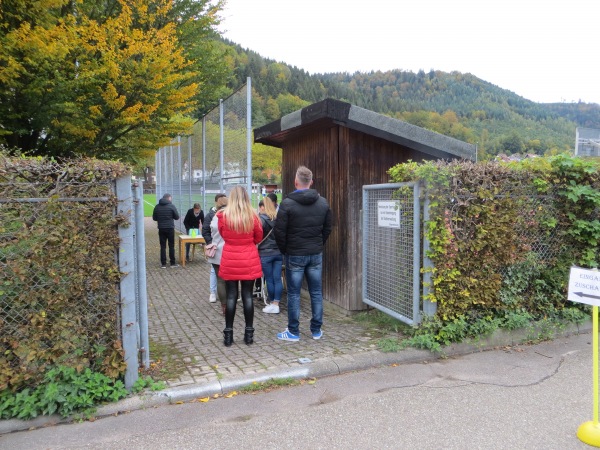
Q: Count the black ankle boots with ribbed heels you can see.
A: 2